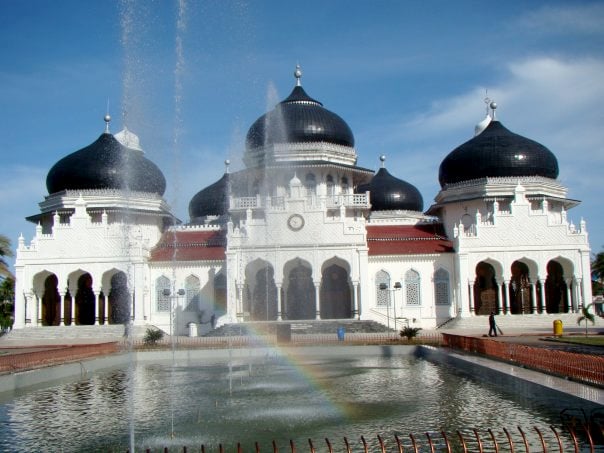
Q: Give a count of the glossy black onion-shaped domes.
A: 5